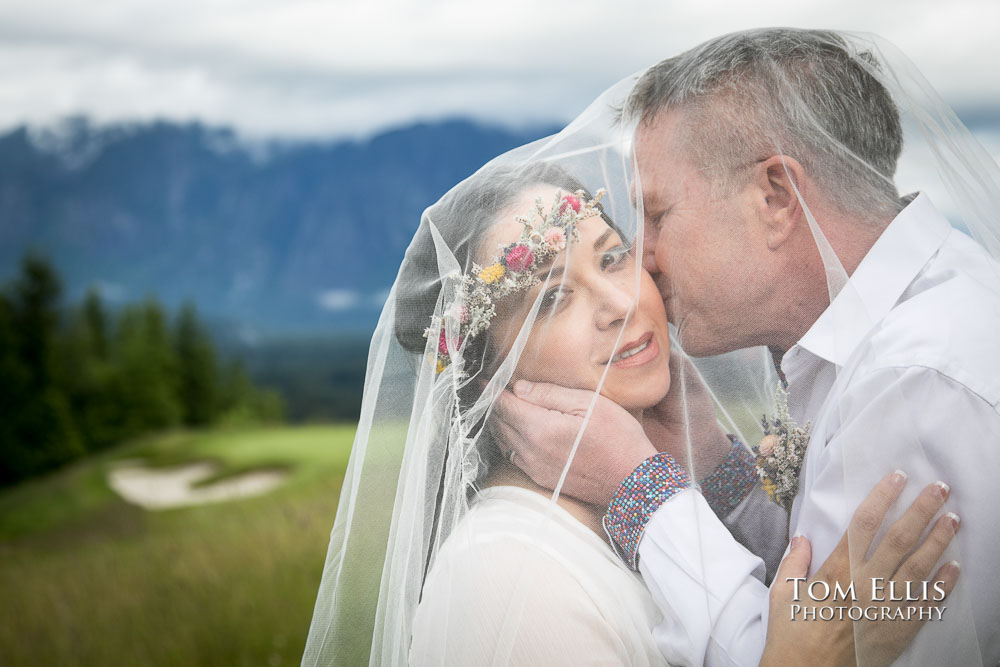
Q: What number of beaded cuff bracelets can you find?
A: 2